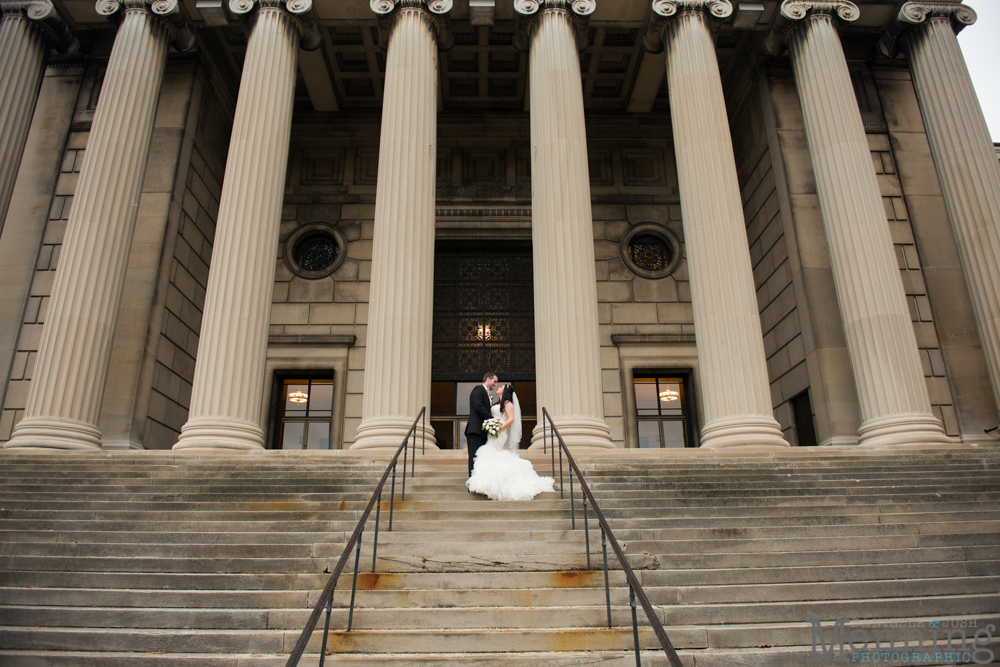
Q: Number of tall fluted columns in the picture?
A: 8